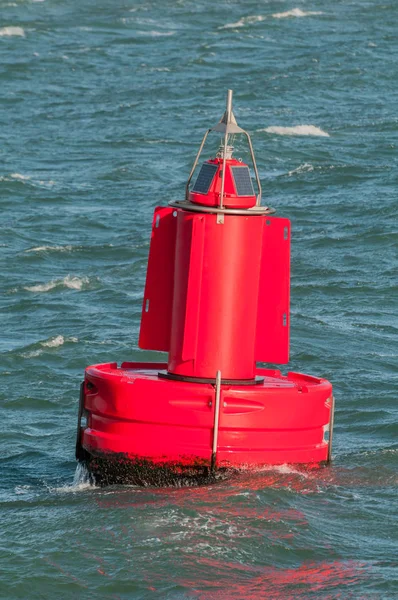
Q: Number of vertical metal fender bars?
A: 3